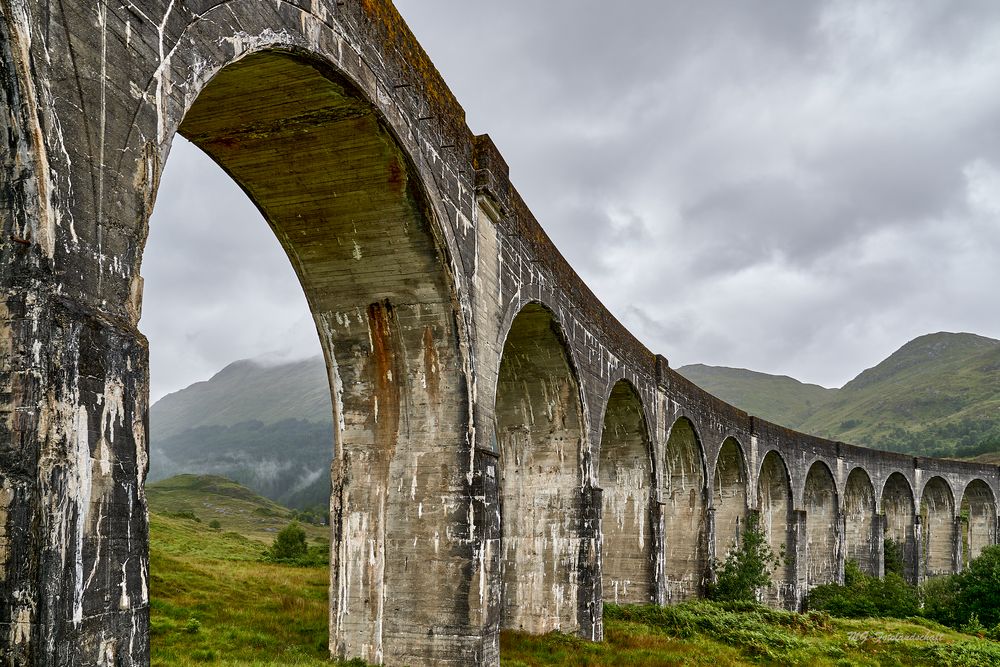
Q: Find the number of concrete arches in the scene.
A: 11